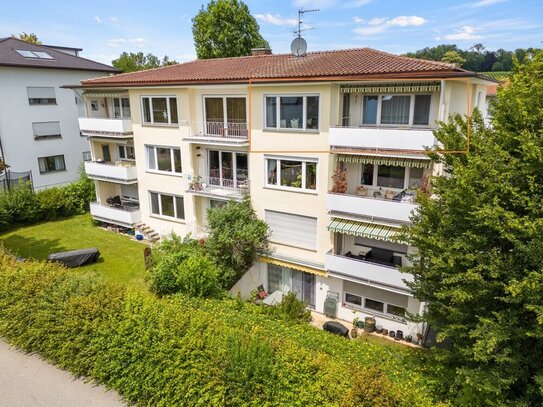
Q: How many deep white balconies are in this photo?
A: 6